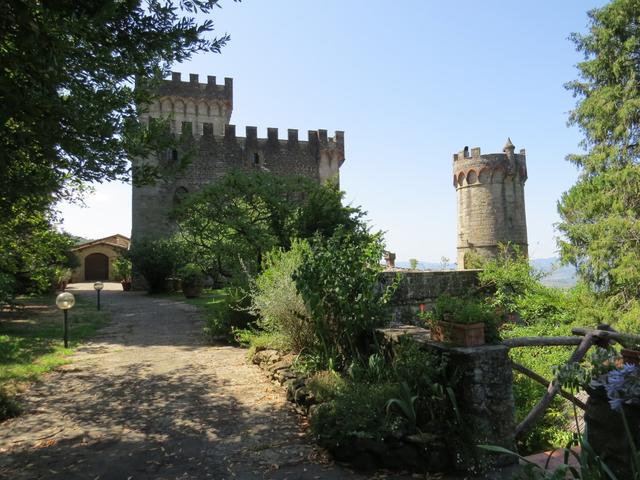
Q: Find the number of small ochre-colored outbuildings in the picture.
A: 1